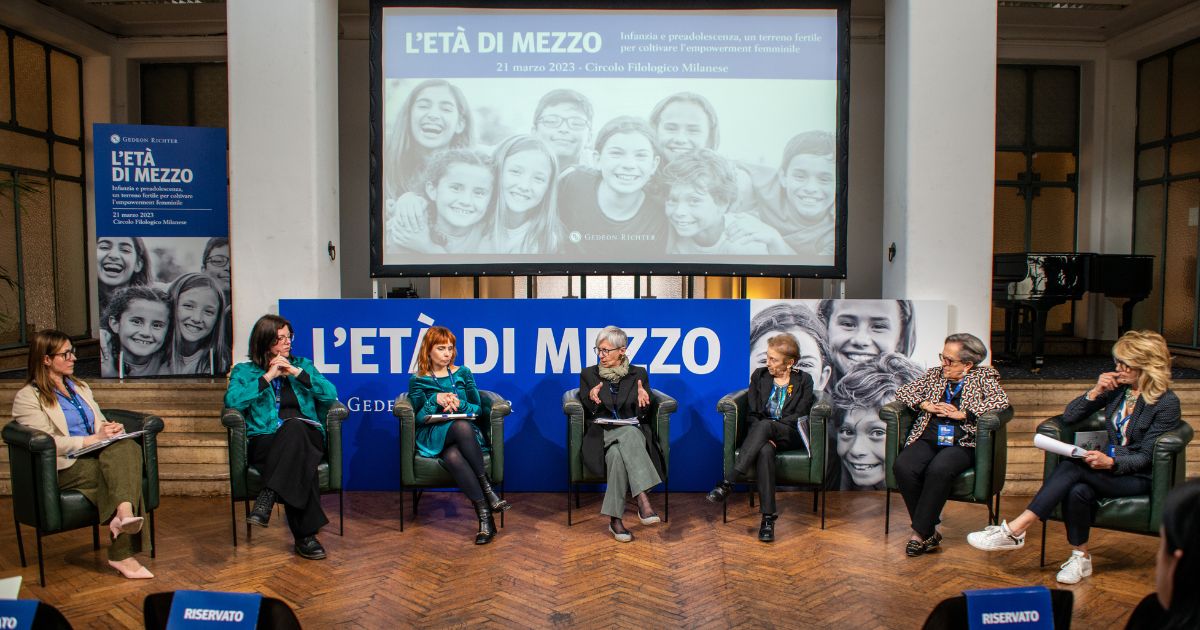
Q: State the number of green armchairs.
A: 7